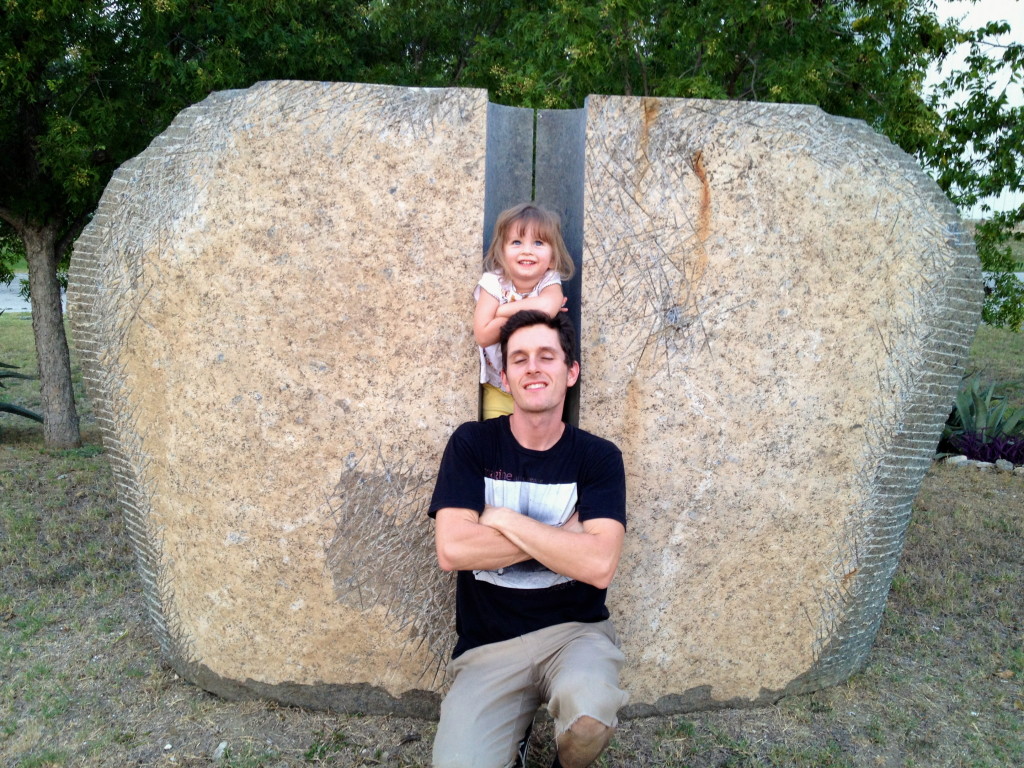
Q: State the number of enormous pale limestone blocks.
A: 2